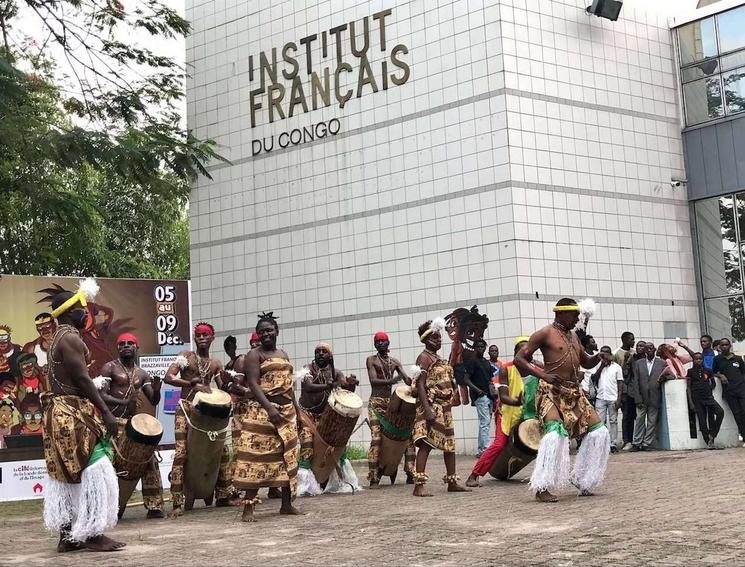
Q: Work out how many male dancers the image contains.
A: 2